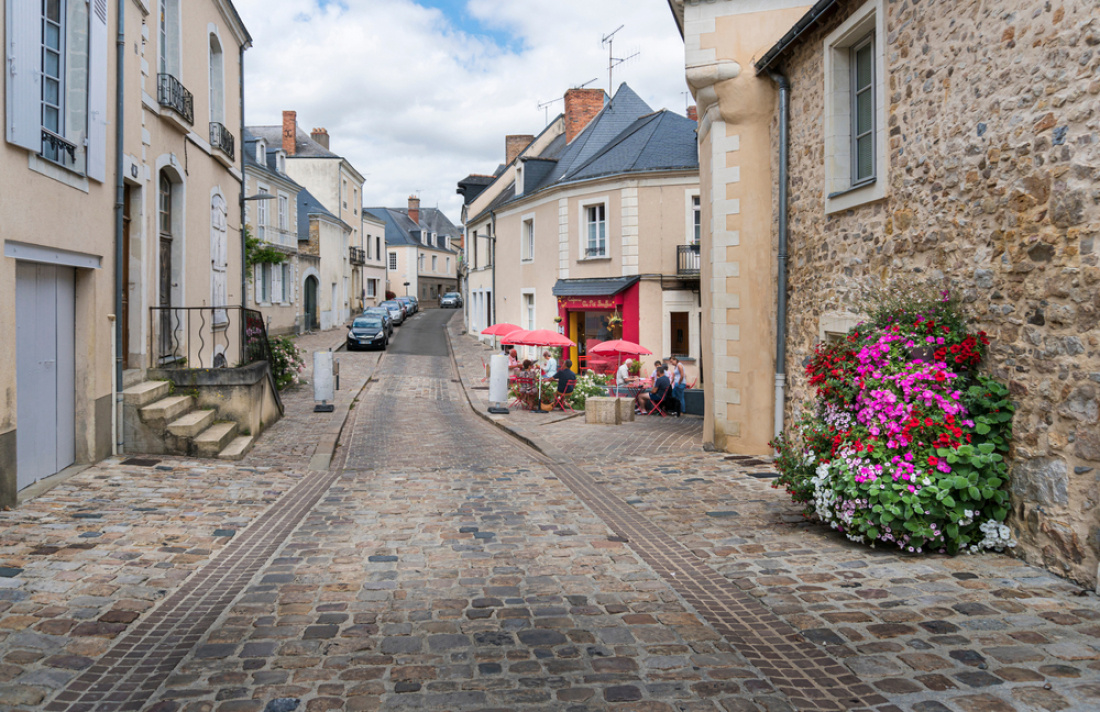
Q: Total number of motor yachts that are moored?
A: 0